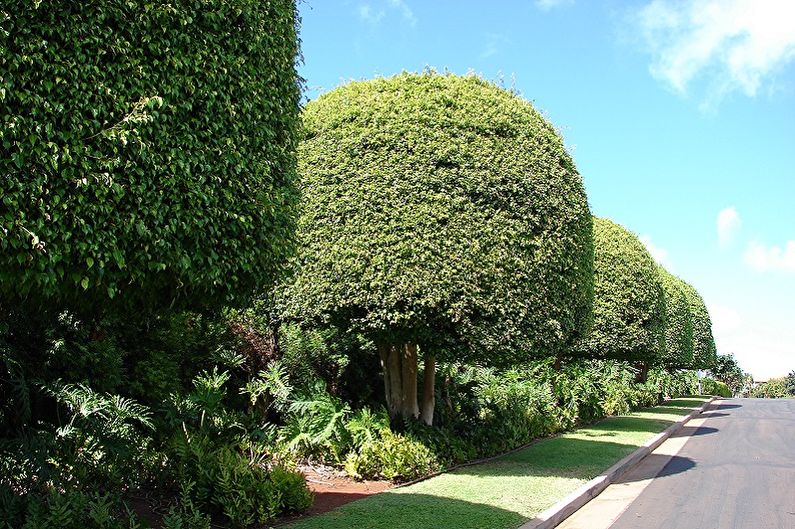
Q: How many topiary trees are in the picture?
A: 5